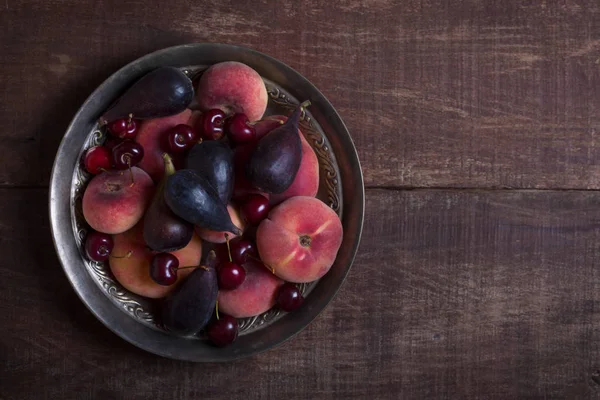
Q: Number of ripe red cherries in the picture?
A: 13